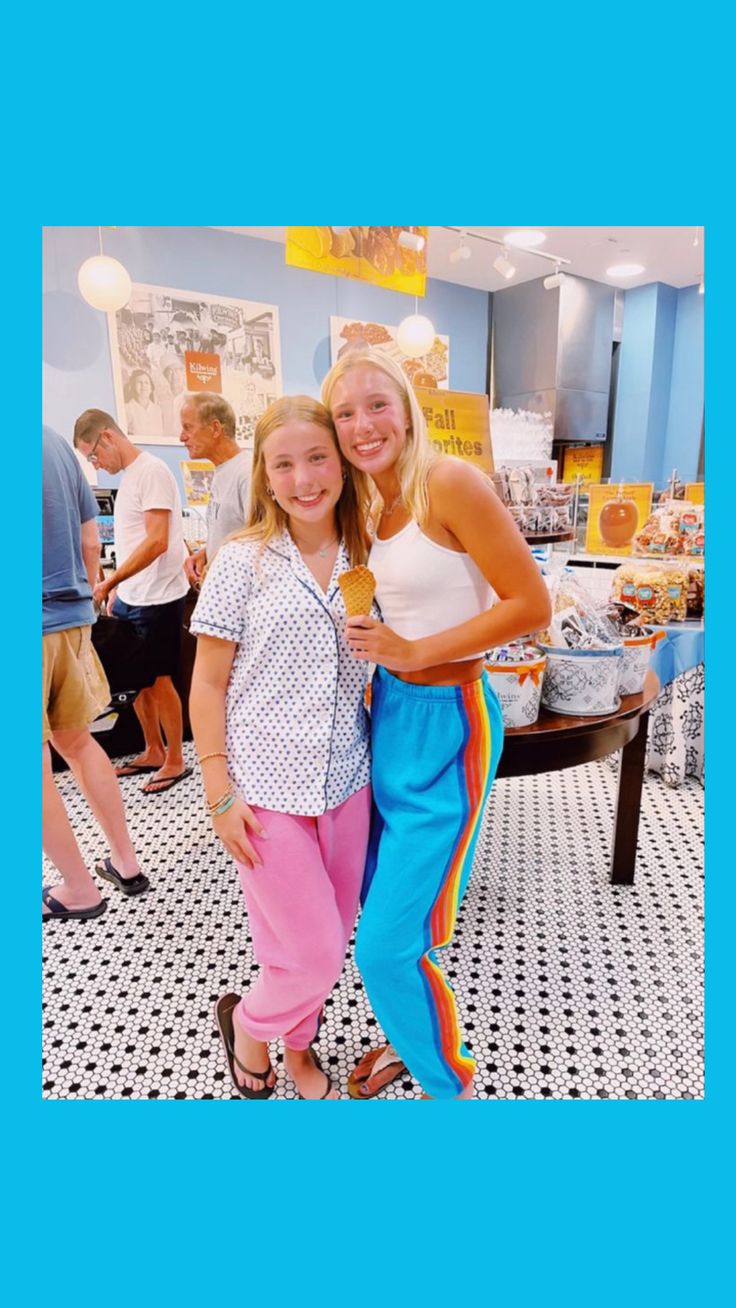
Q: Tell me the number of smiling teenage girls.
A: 2